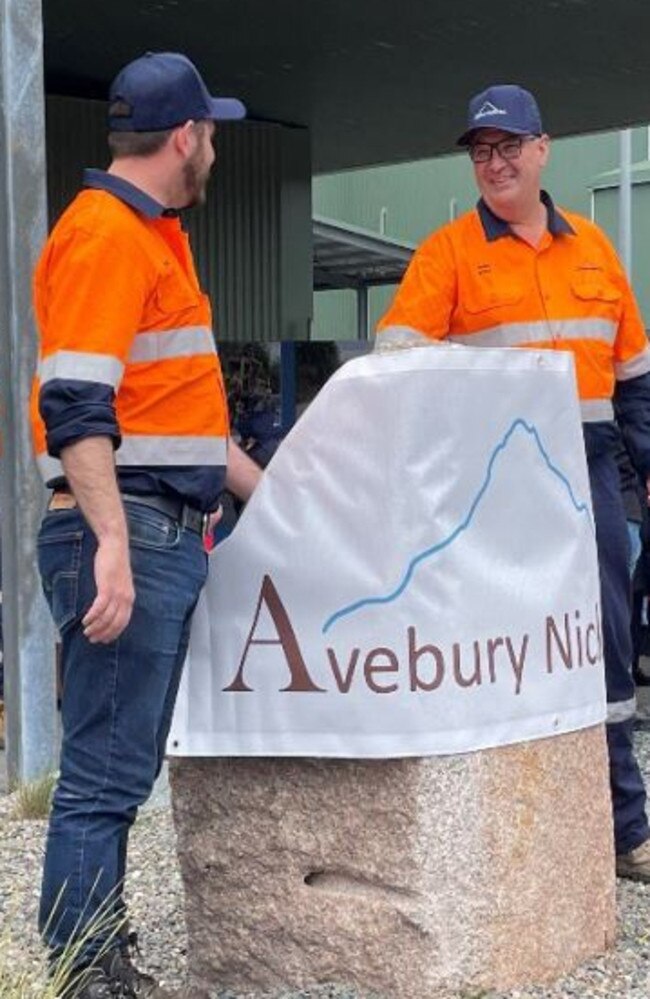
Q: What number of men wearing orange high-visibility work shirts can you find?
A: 2